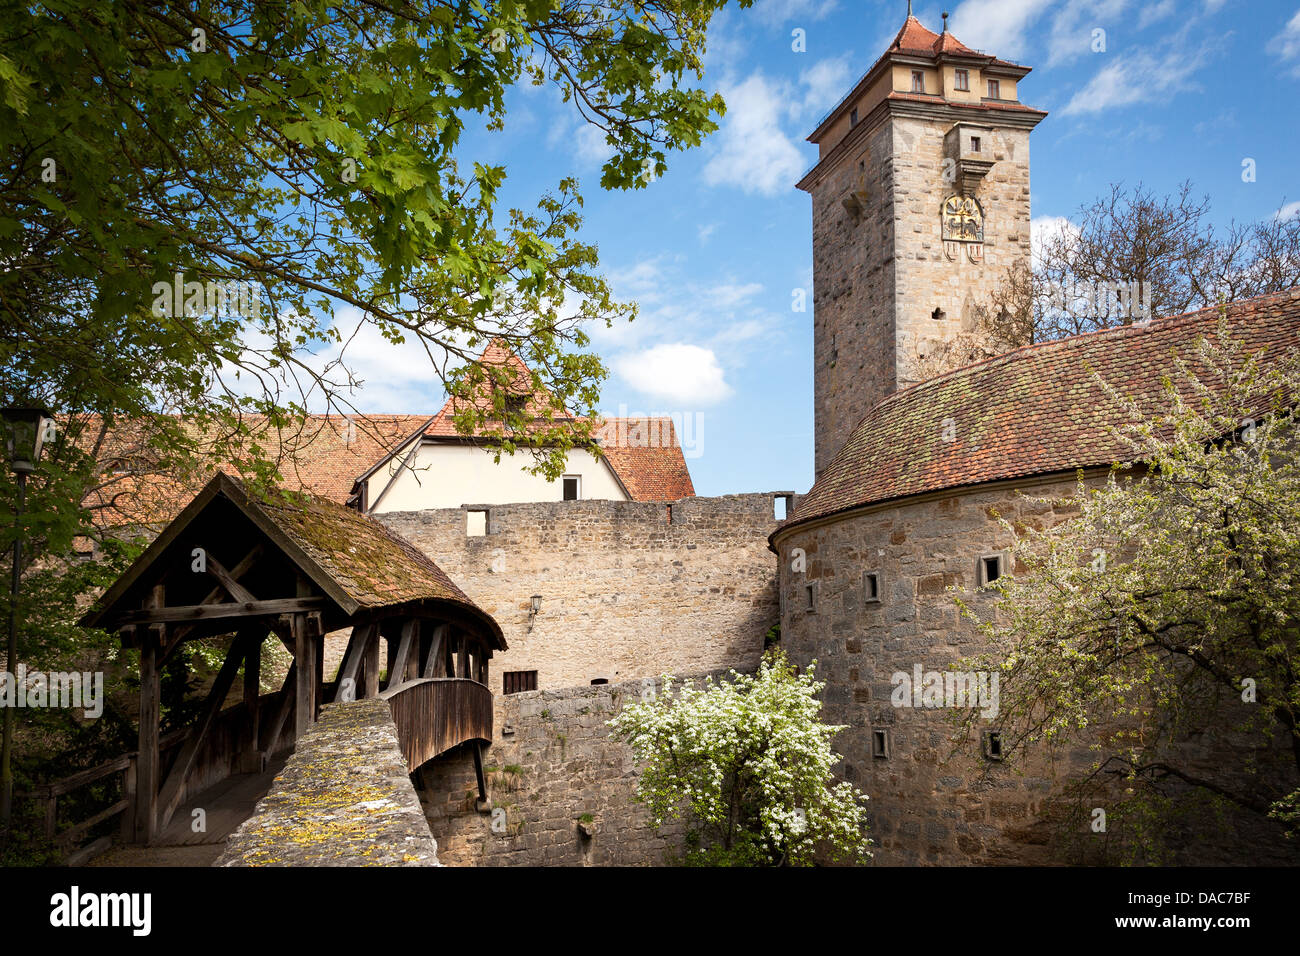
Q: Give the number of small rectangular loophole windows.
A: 5